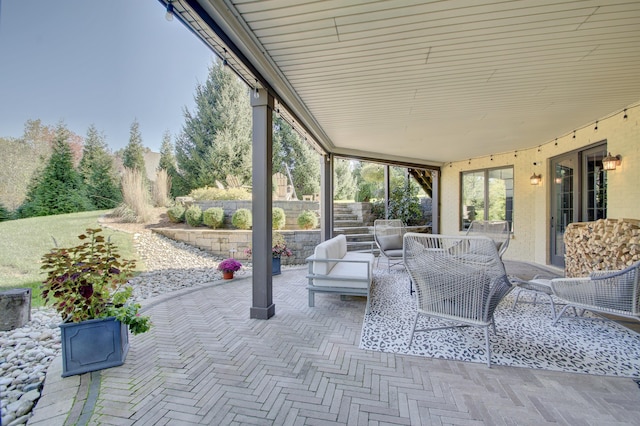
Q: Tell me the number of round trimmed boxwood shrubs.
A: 6